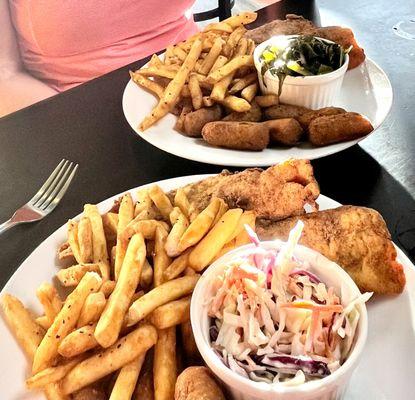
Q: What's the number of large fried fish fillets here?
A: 4